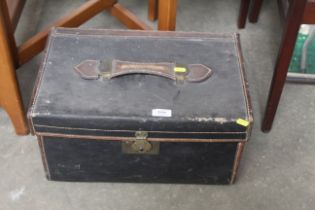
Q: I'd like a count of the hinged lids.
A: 1